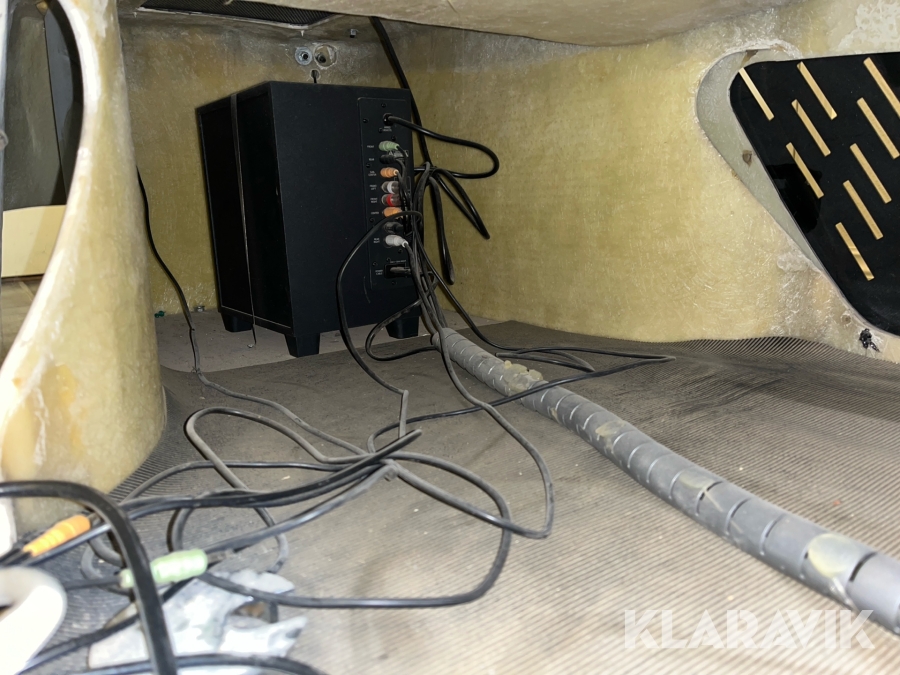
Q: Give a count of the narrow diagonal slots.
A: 9